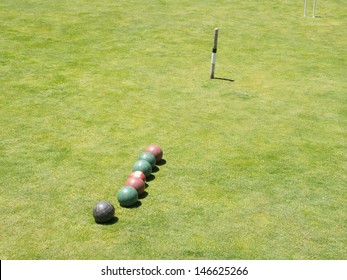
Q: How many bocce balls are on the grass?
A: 7